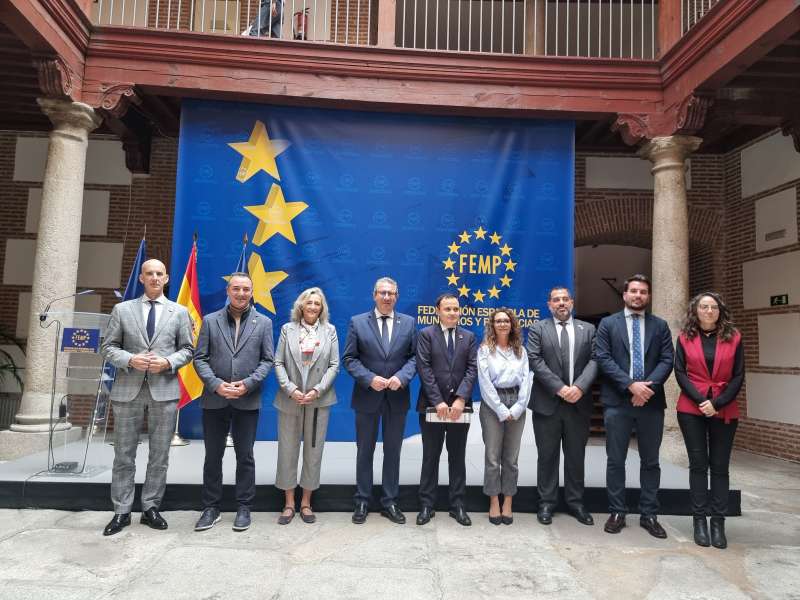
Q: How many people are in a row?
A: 9